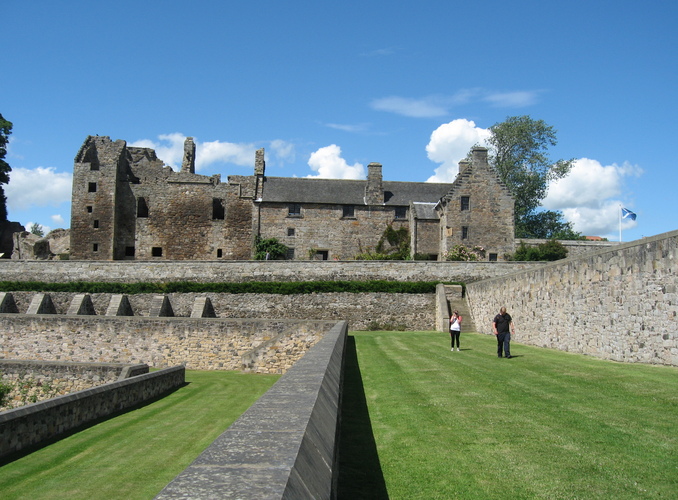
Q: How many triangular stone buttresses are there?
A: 6